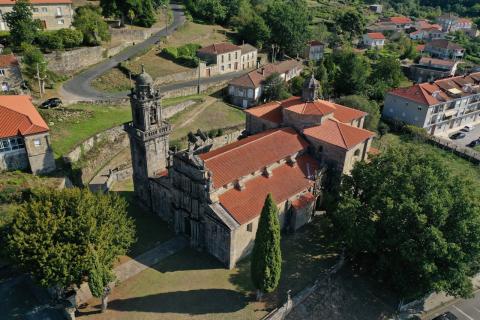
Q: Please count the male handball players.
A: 0